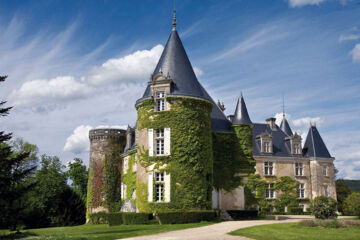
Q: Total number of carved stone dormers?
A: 3